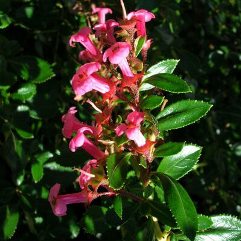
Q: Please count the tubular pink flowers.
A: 11